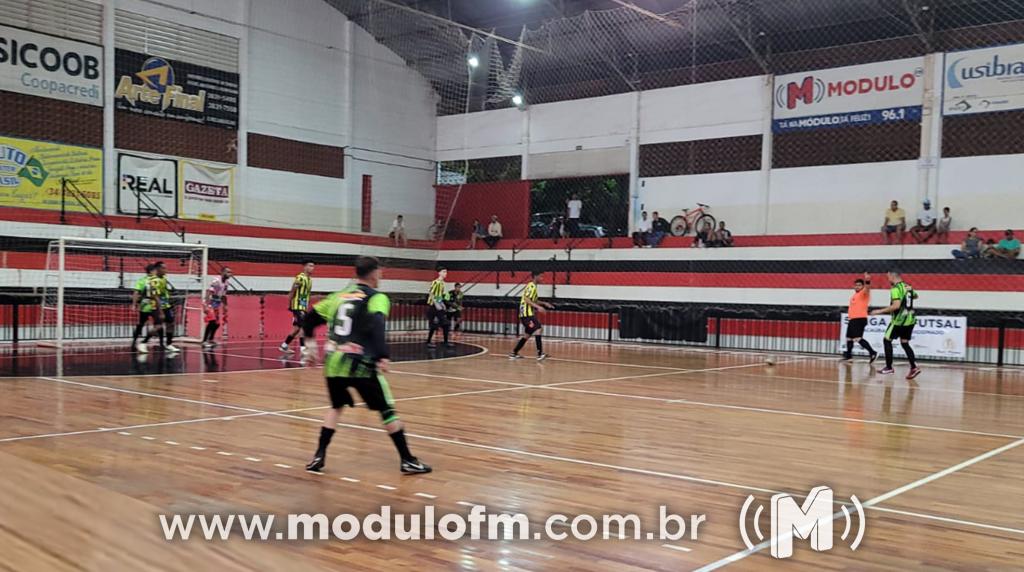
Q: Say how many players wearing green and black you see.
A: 4